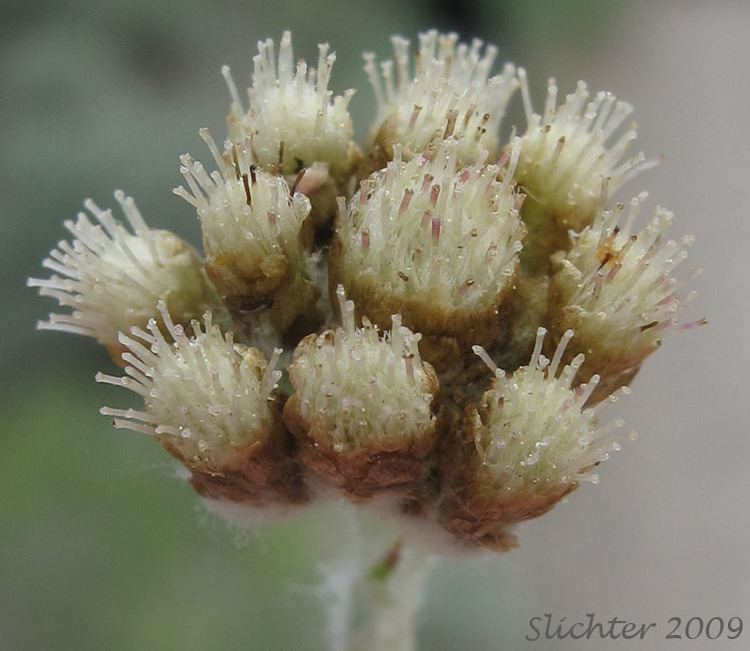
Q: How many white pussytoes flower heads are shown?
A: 10